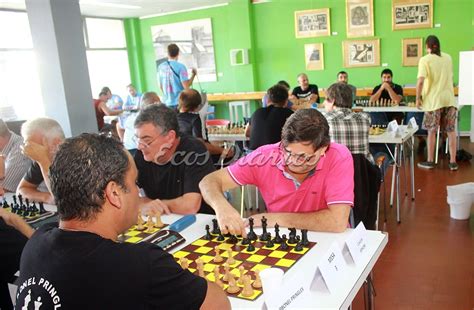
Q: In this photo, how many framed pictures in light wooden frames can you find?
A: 6